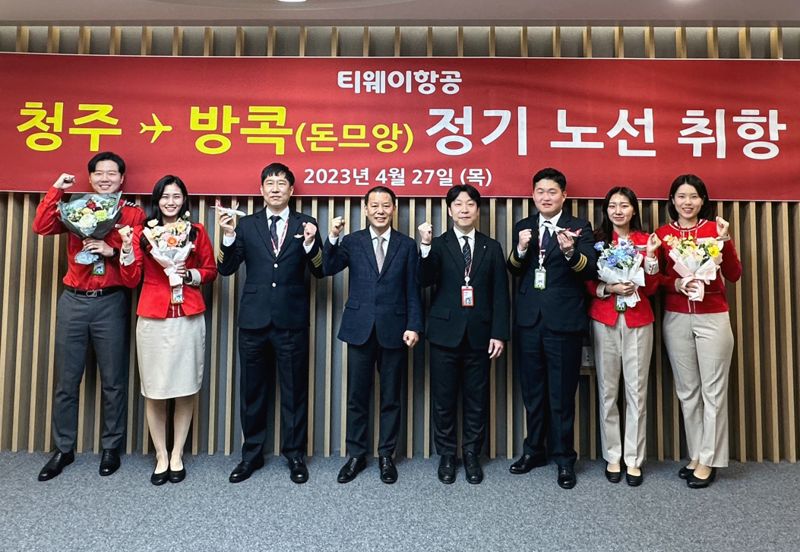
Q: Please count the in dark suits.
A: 4